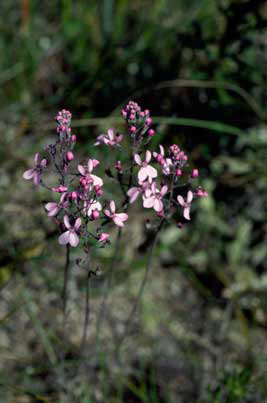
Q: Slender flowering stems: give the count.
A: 4